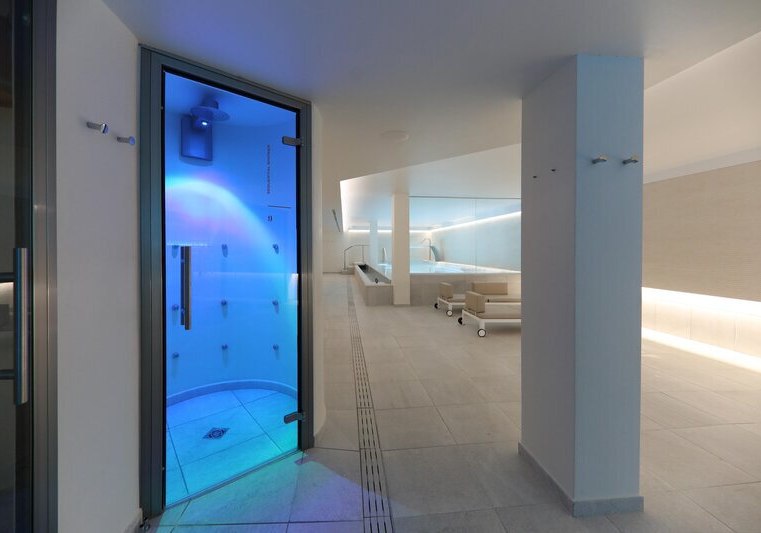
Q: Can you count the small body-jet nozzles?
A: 9